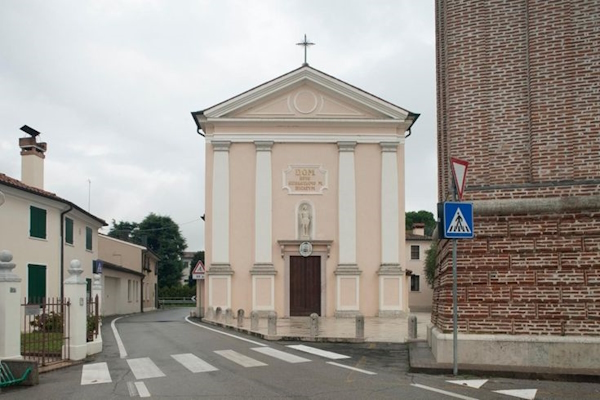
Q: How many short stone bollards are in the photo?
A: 9